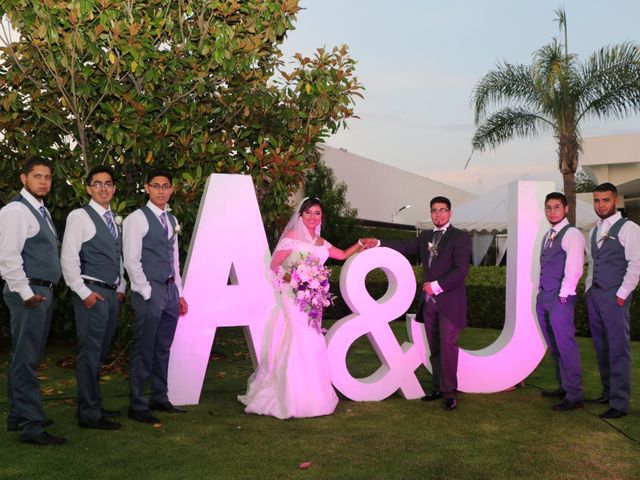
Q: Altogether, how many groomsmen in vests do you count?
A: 5